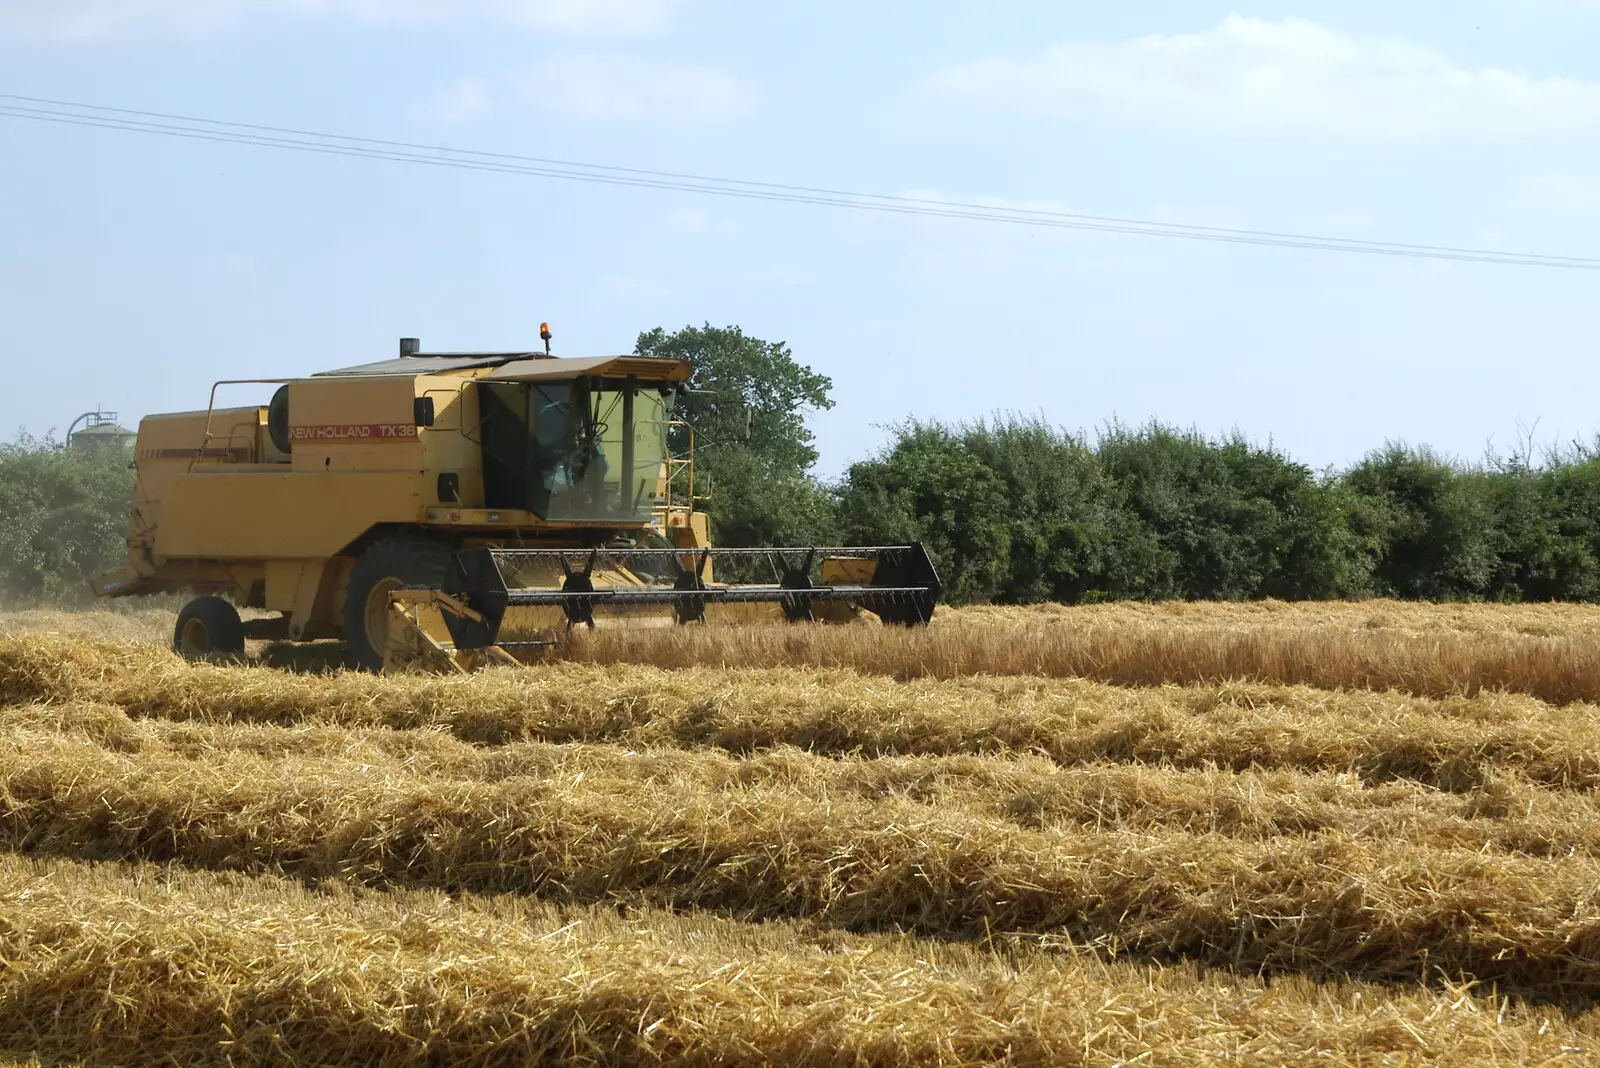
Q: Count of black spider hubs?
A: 3